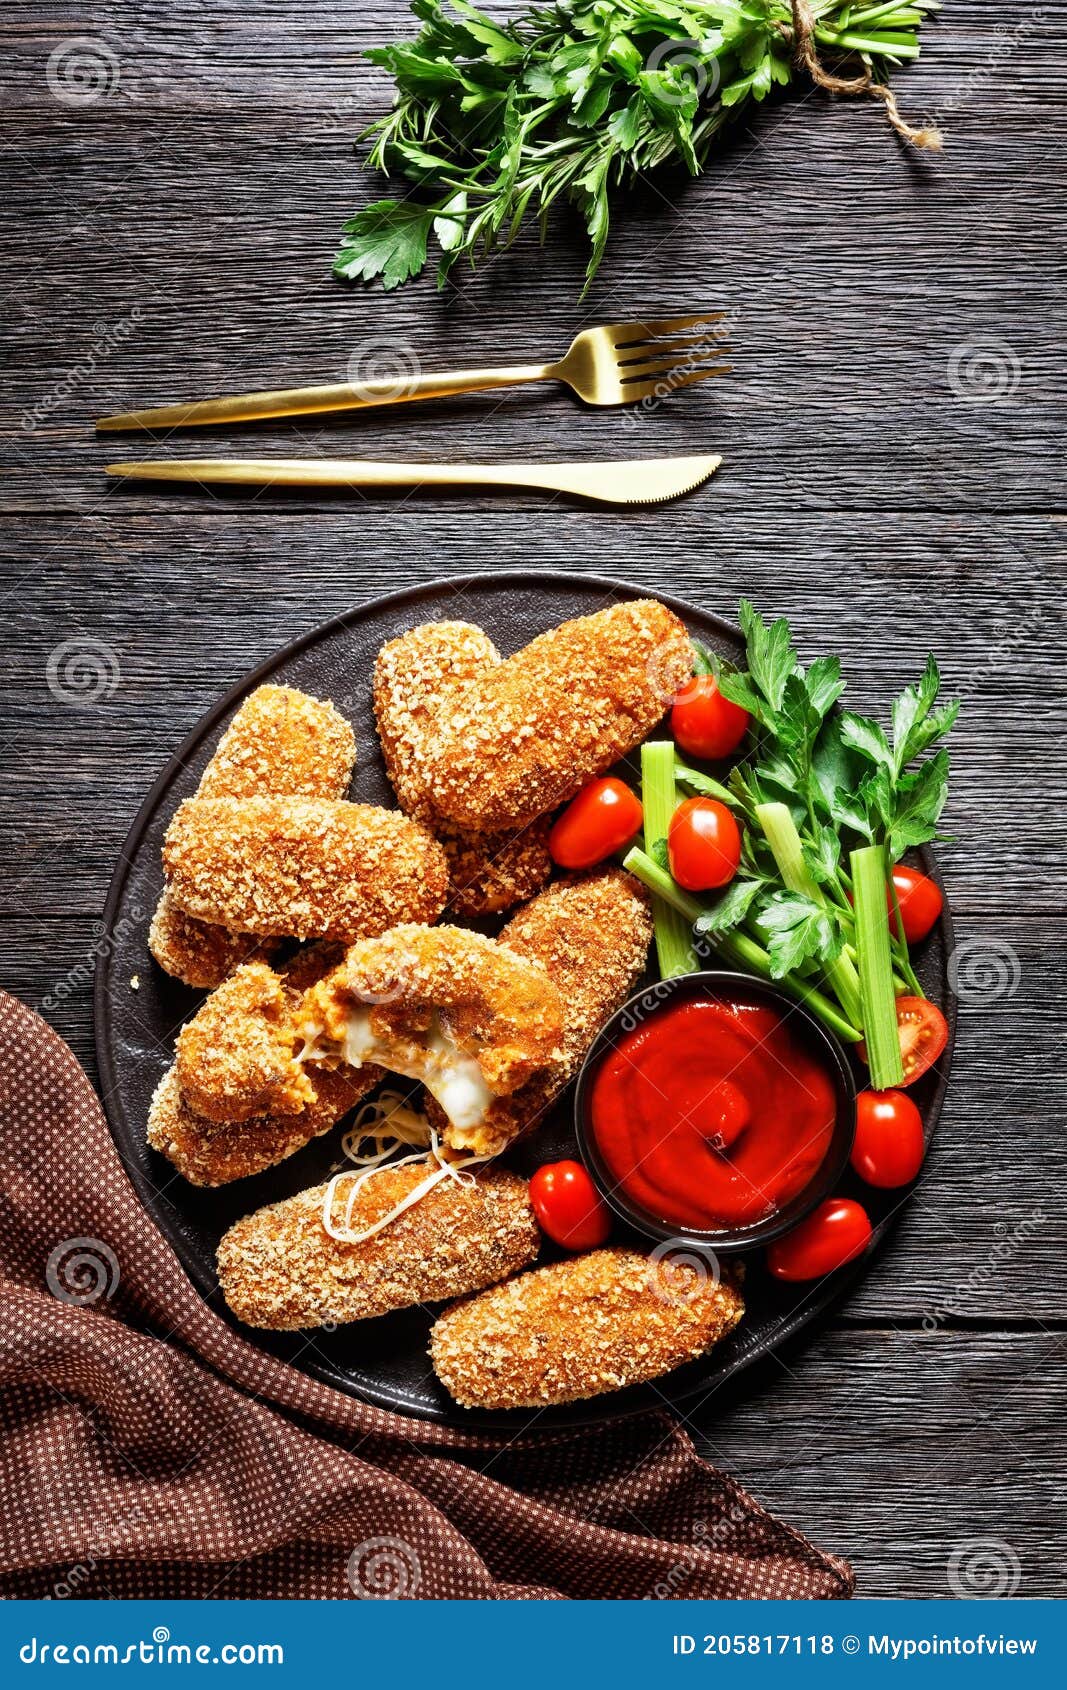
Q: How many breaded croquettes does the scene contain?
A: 9